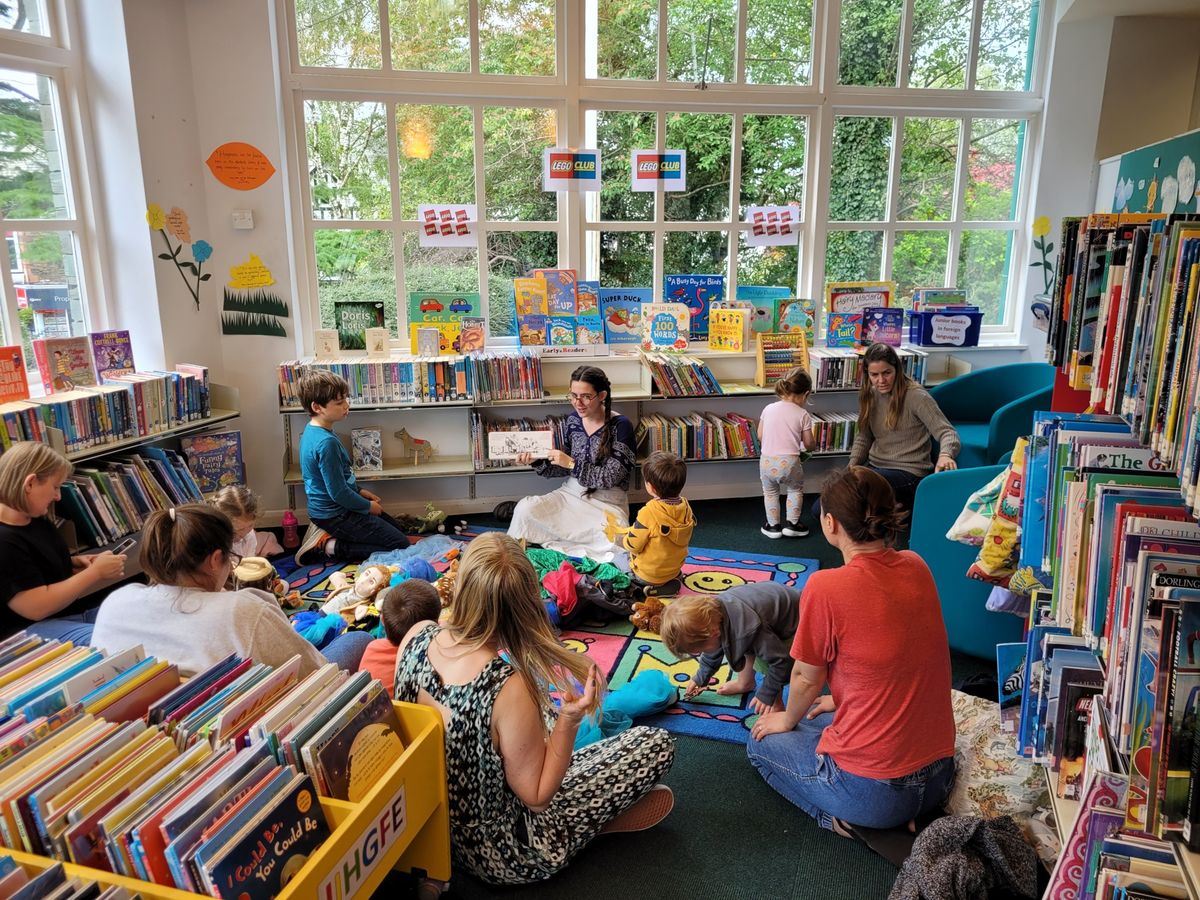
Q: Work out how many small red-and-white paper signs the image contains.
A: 2